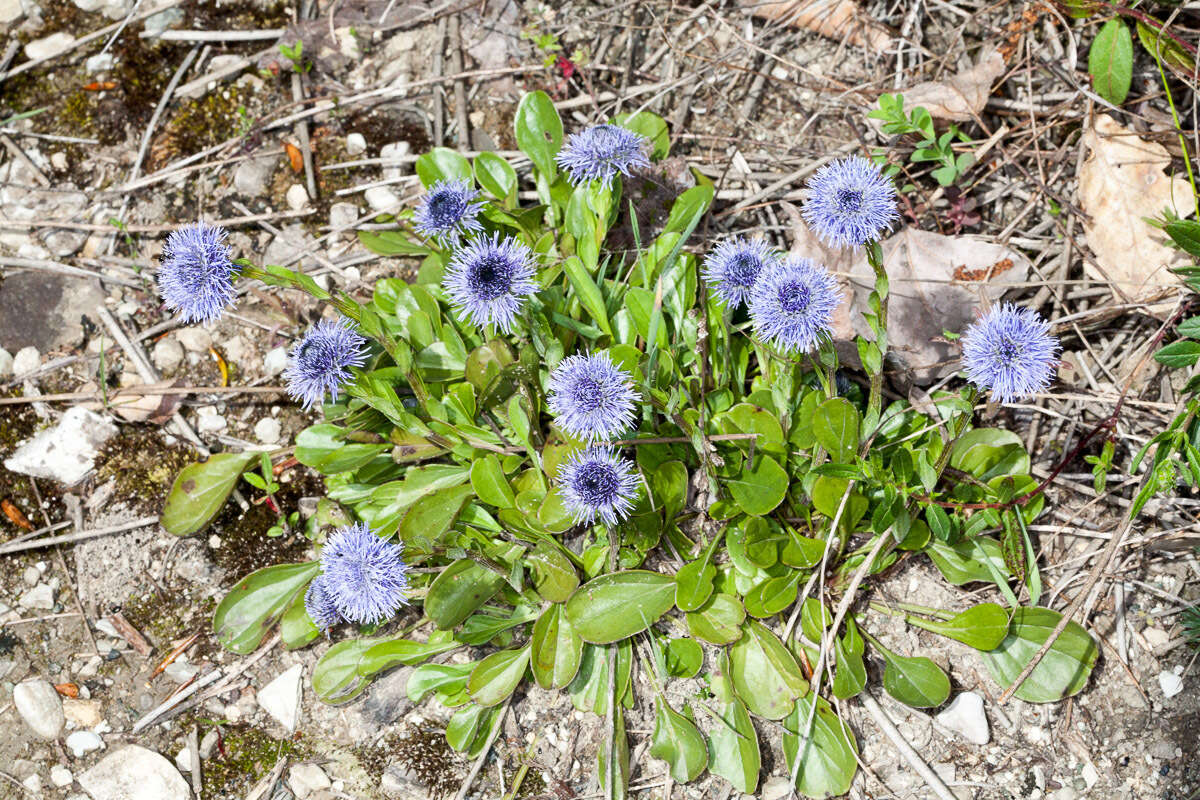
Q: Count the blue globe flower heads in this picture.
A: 13